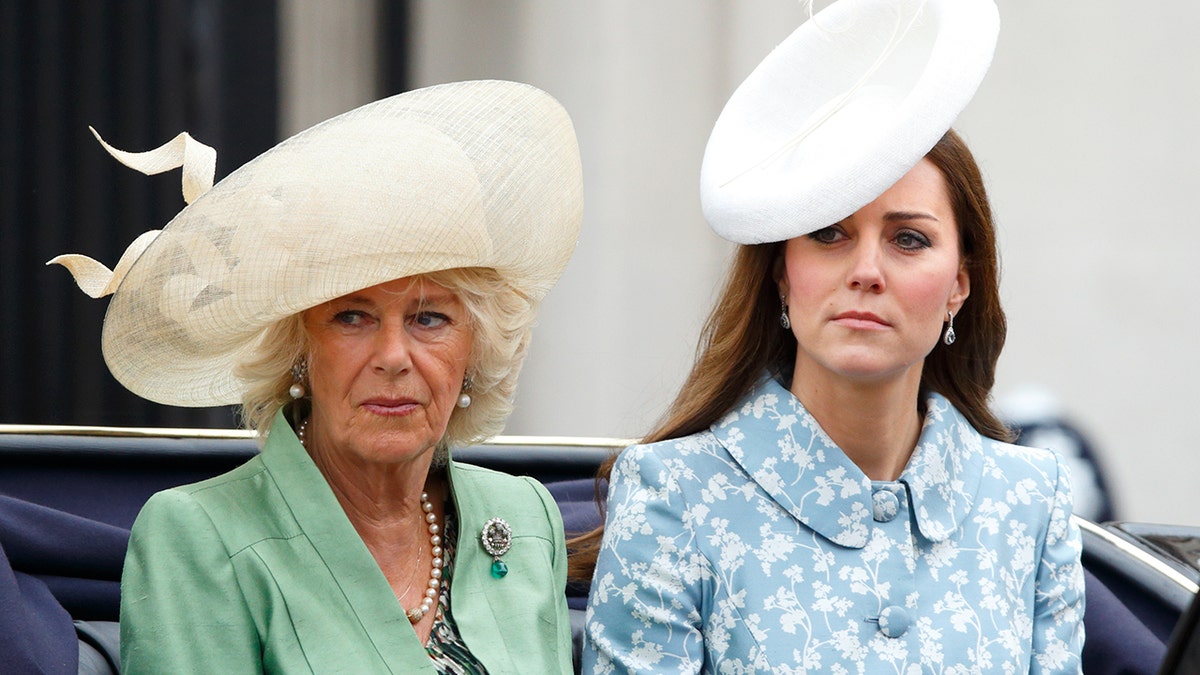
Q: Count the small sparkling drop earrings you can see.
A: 2